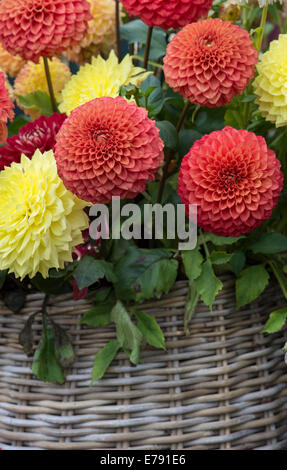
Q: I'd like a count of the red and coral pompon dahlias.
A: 5